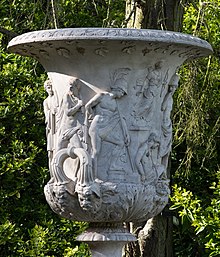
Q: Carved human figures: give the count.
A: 6